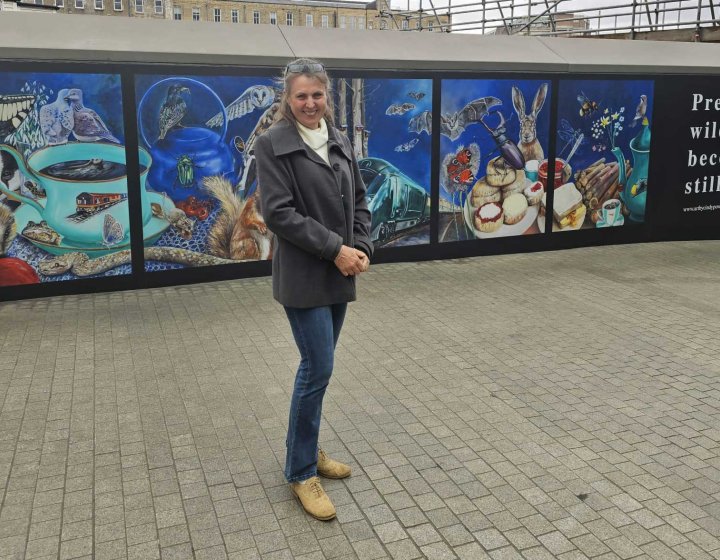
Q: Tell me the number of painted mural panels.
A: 5